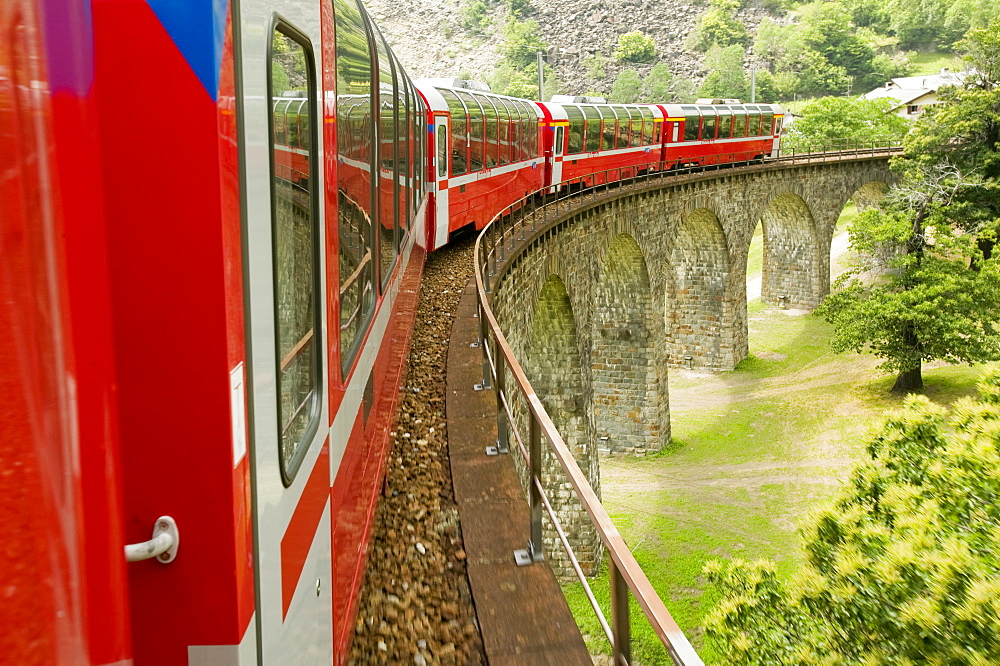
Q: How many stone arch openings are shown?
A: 5